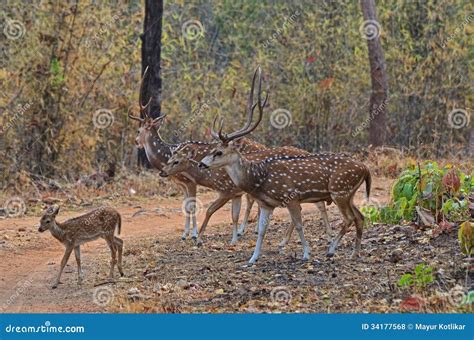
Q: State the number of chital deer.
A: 4